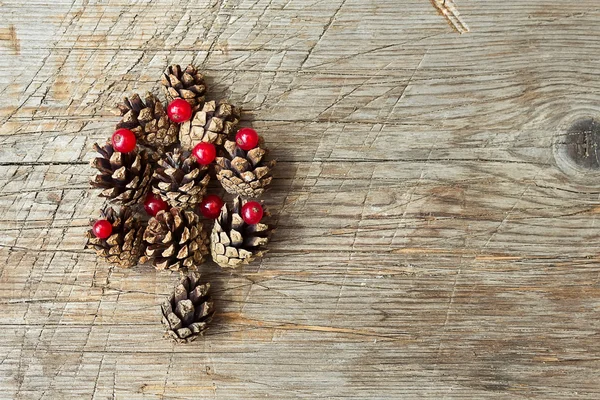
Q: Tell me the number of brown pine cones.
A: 10